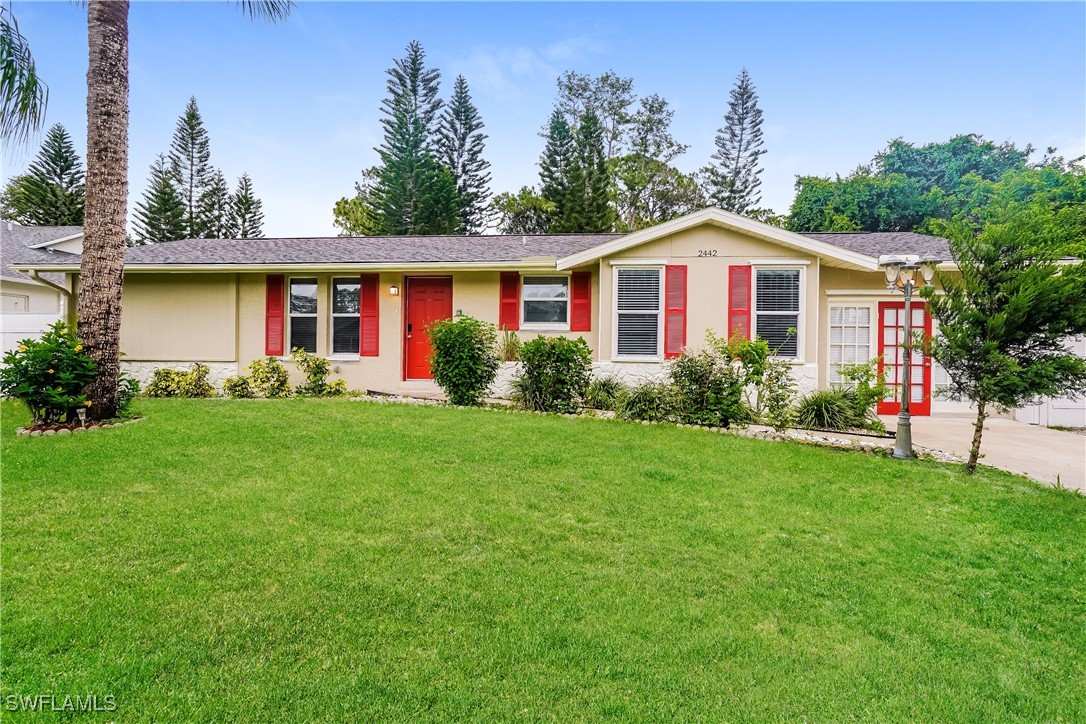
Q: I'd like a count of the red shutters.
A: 6